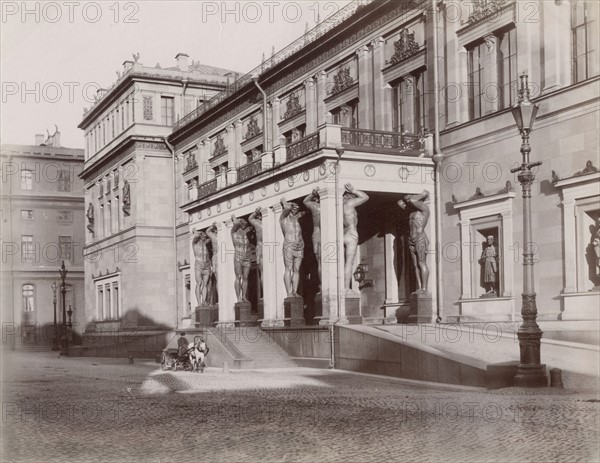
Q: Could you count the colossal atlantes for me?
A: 8